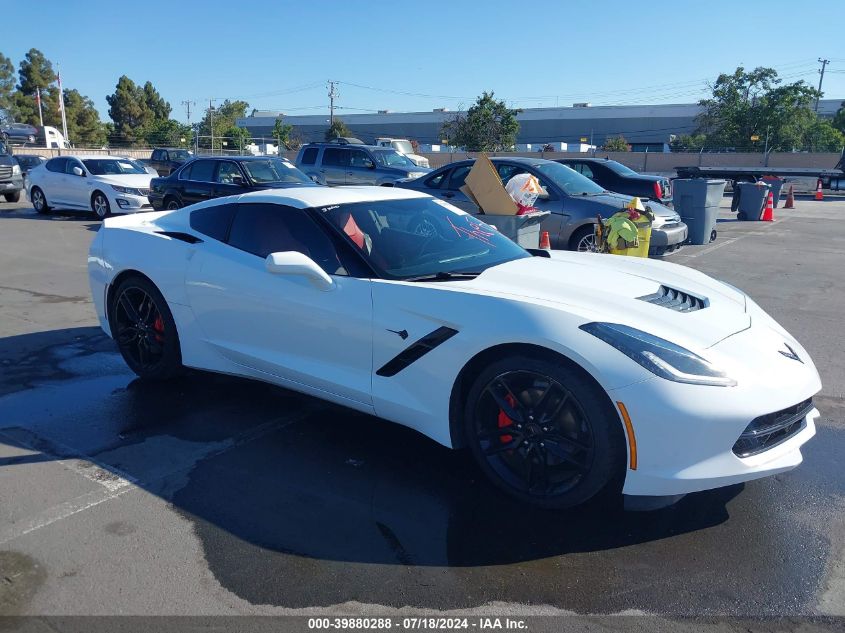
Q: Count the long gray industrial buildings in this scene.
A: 1